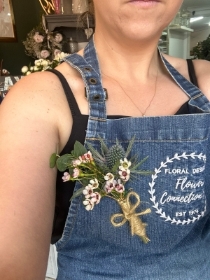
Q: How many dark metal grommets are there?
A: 3